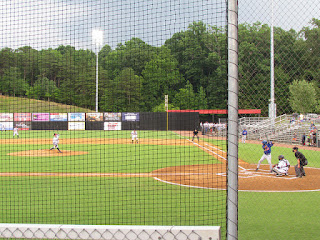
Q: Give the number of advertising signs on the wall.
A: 12